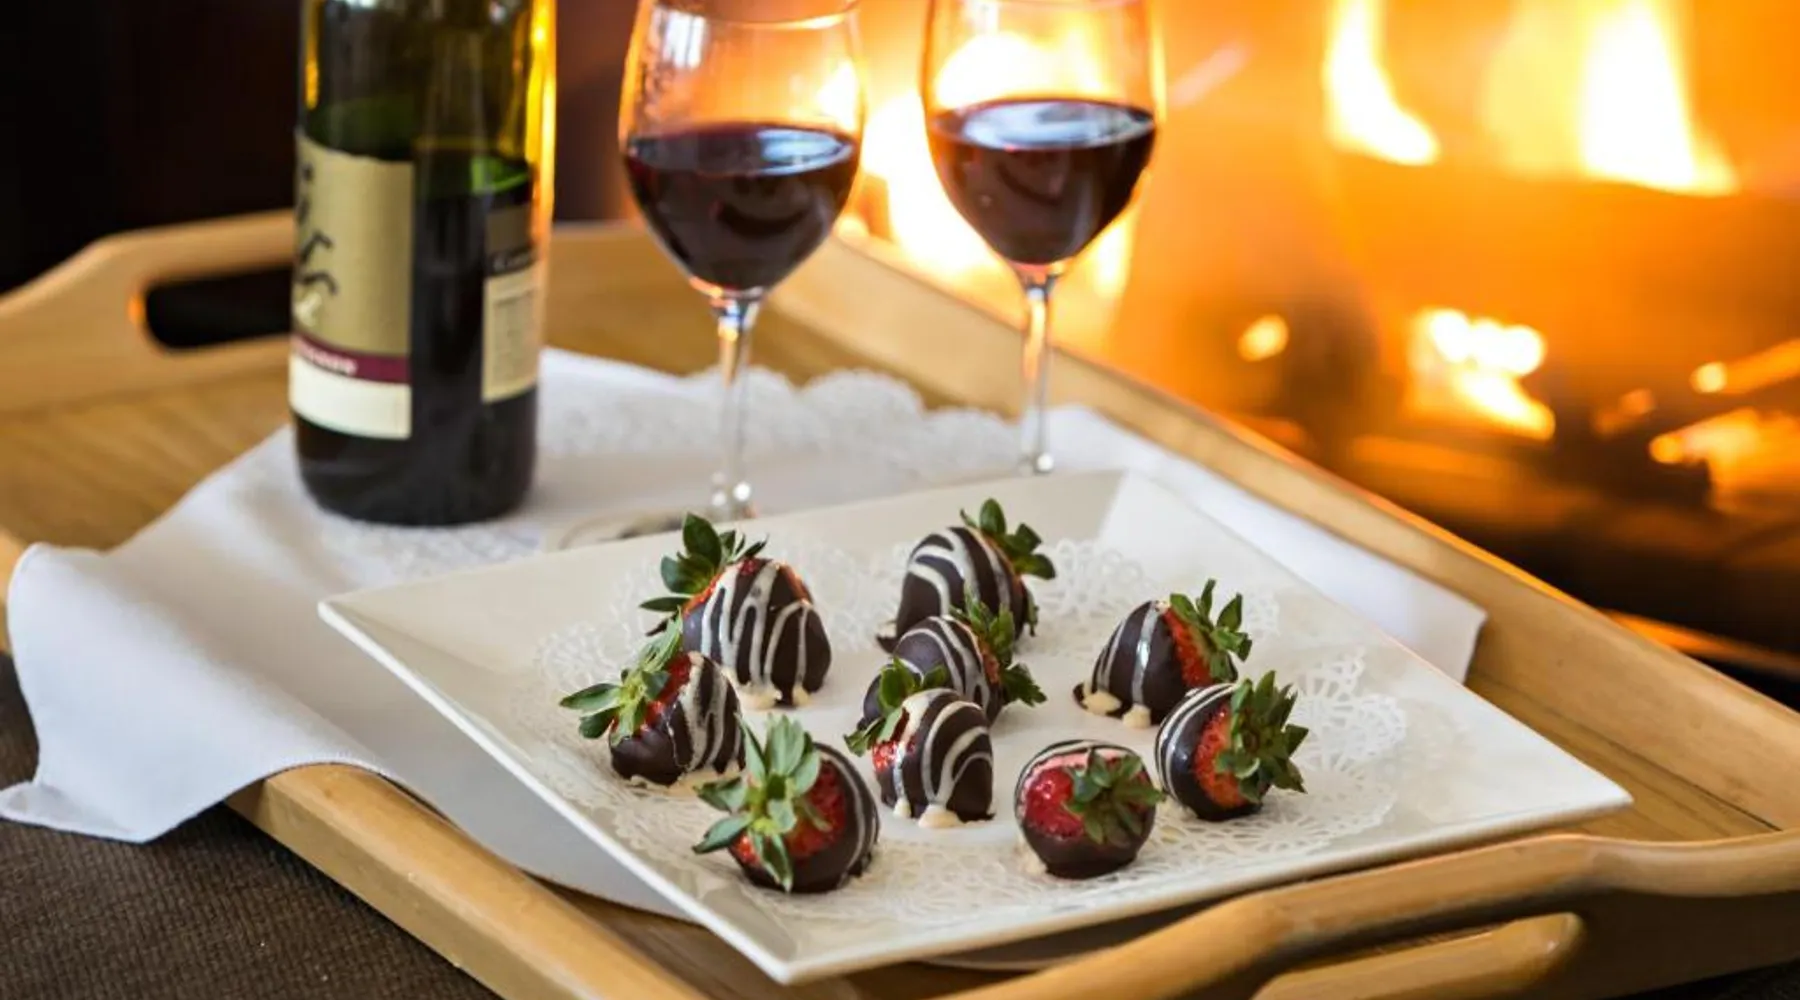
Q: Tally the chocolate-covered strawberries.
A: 9